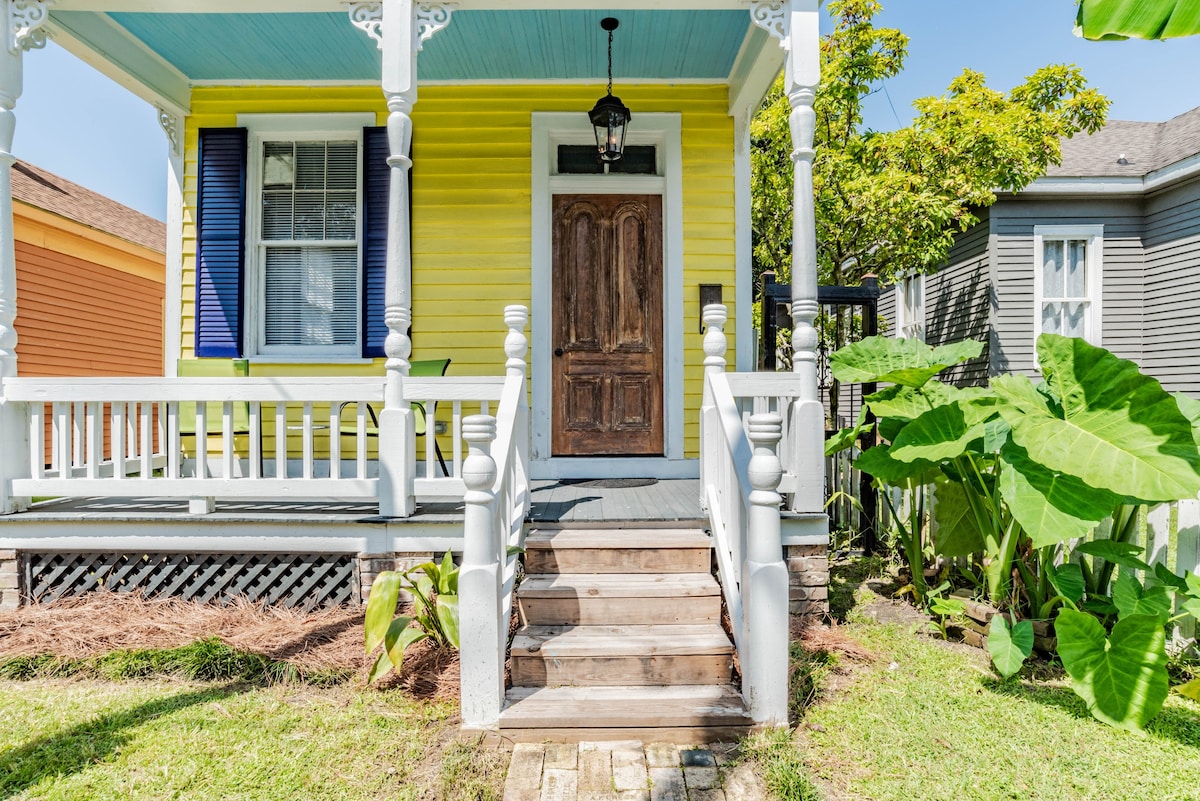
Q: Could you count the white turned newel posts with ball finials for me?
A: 4